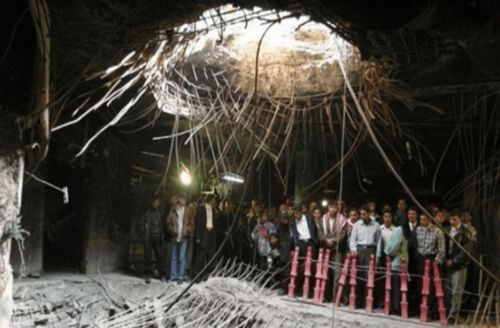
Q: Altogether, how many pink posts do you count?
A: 11